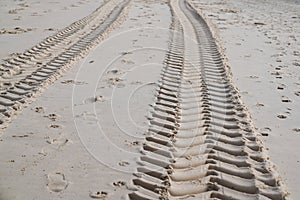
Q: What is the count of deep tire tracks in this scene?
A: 2